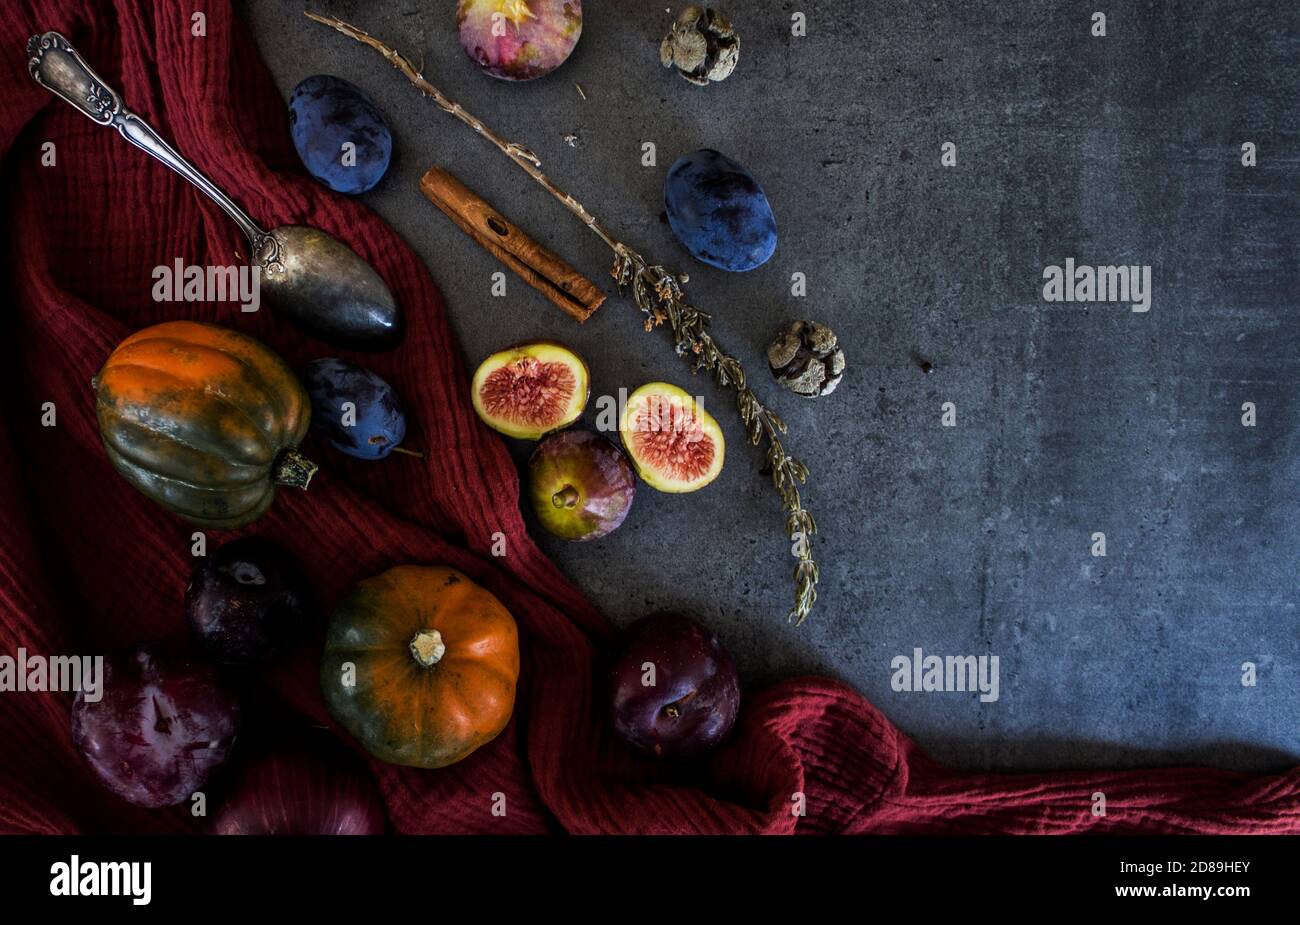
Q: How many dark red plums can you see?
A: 3